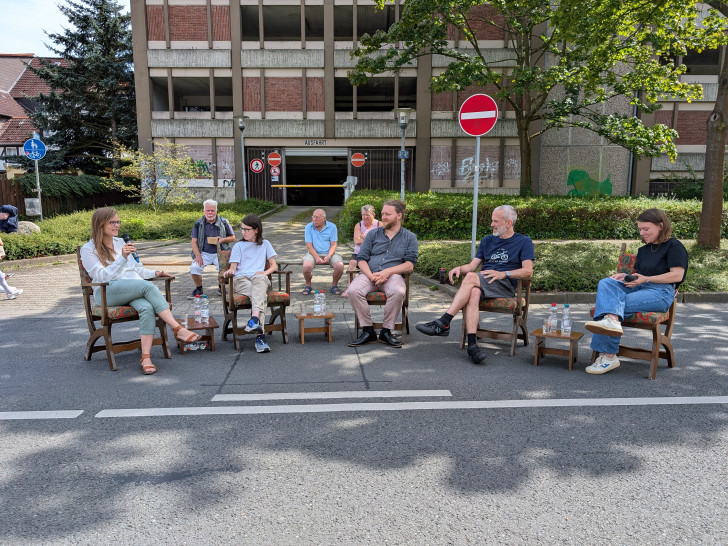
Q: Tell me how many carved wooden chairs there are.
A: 5